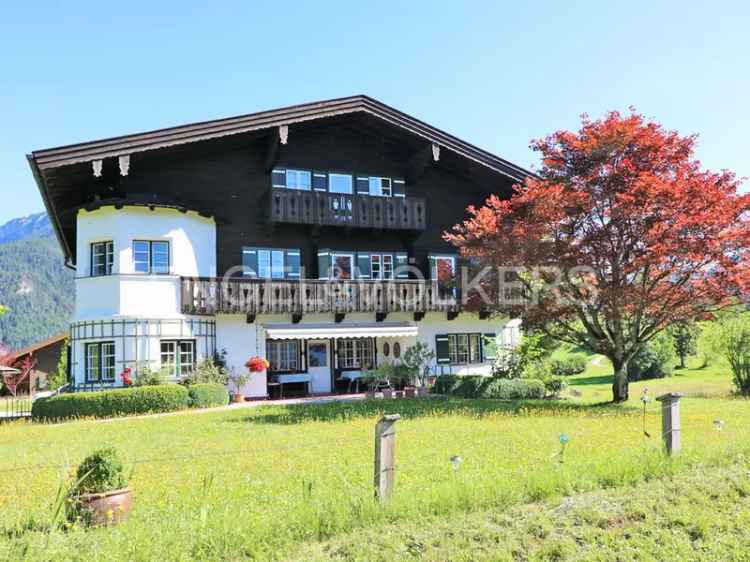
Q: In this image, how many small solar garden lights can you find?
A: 4